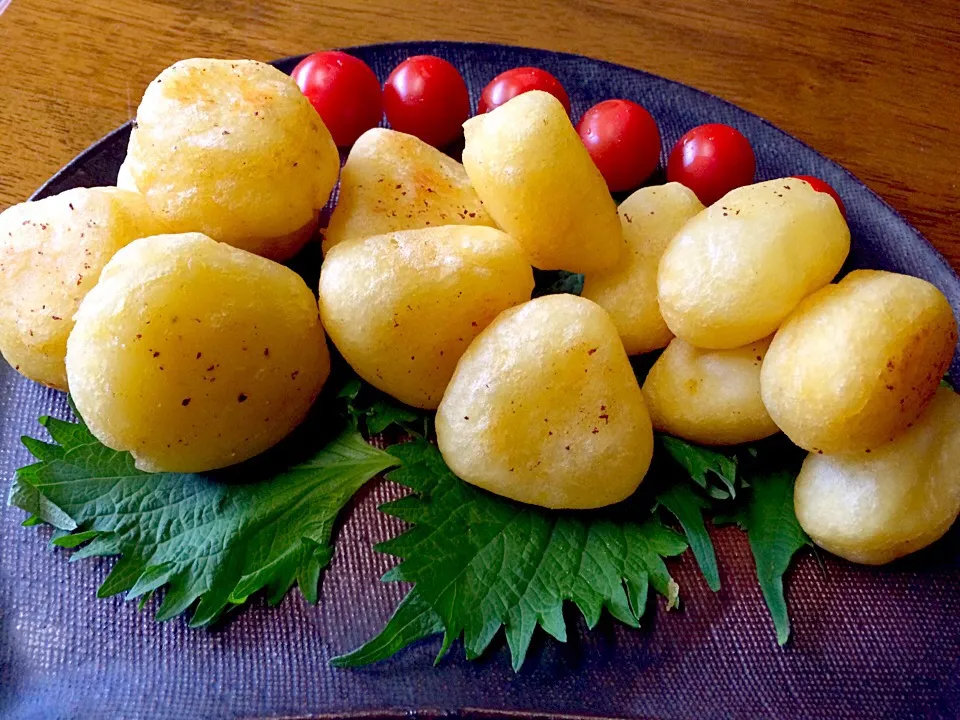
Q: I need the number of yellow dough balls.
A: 12